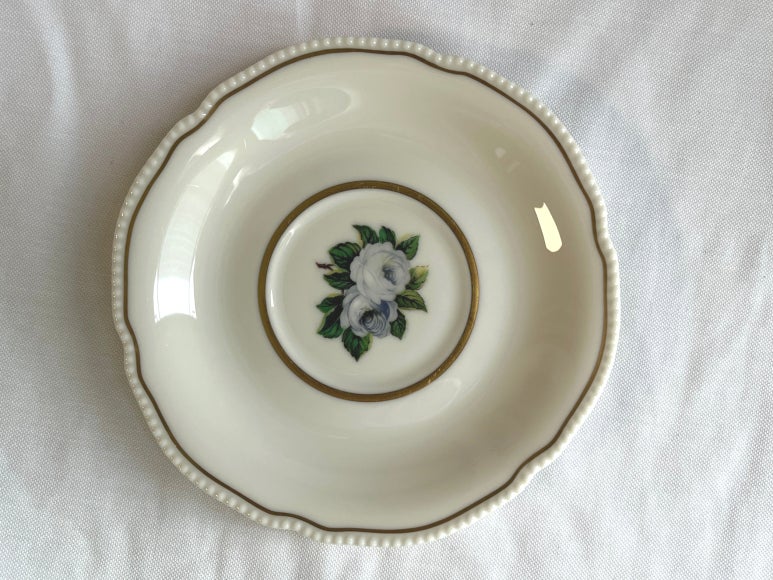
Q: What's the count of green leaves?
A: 11